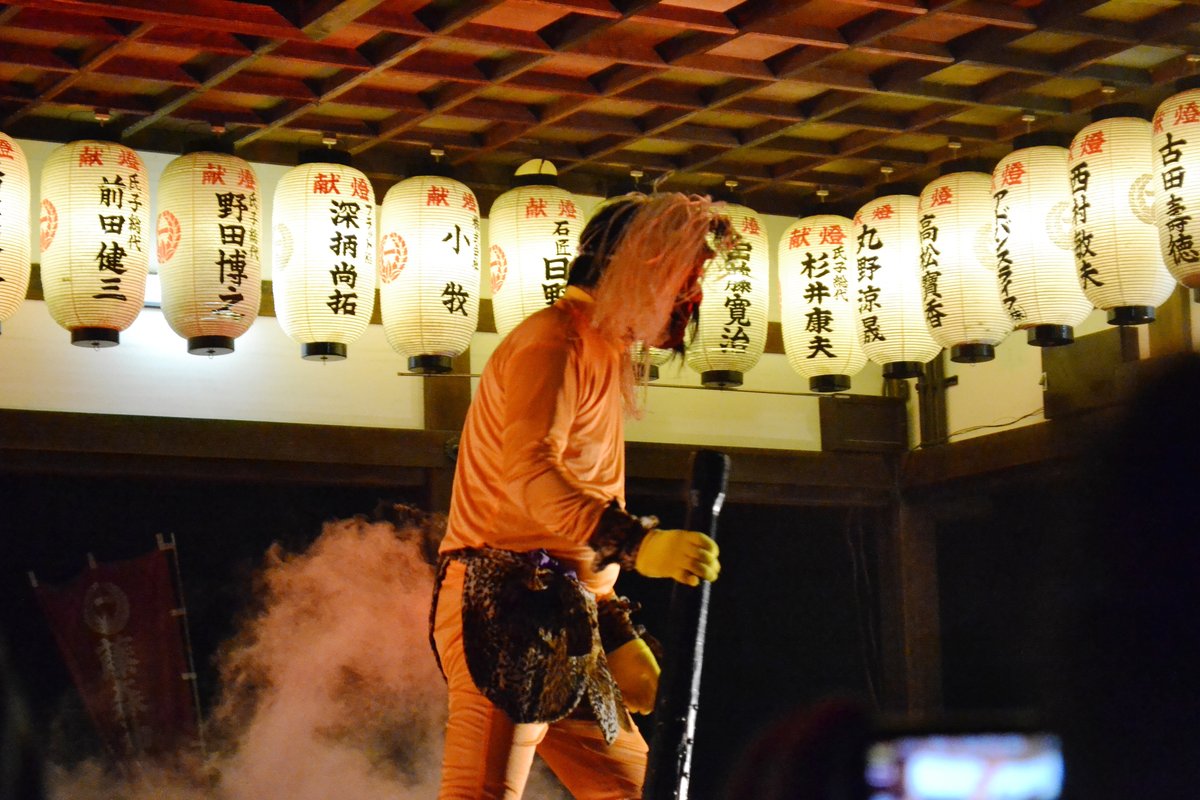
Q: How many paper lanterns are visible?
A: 14